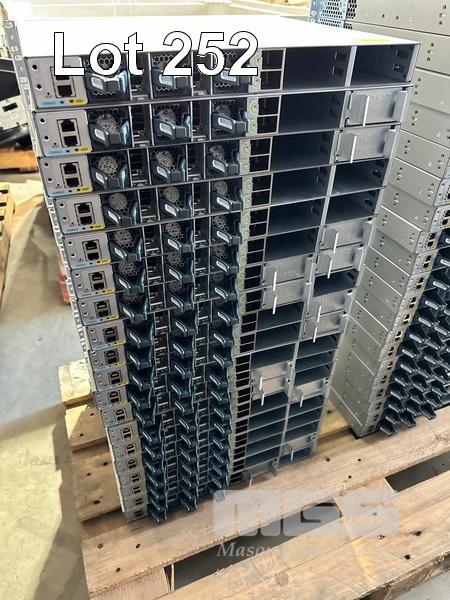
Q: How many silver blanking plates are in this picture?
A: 13